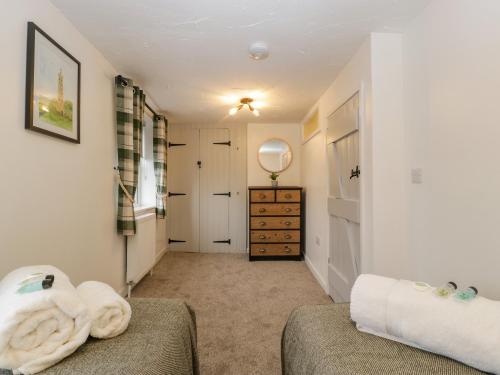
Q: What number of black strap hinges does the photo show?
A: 6